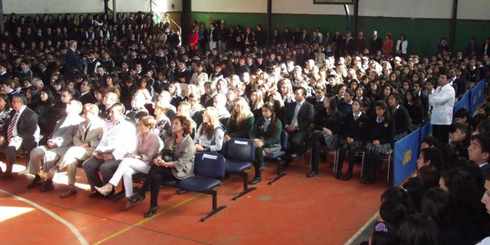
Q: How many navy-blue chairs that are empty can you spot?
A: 2